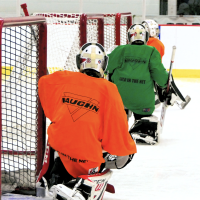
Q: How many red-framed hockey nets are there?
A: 3